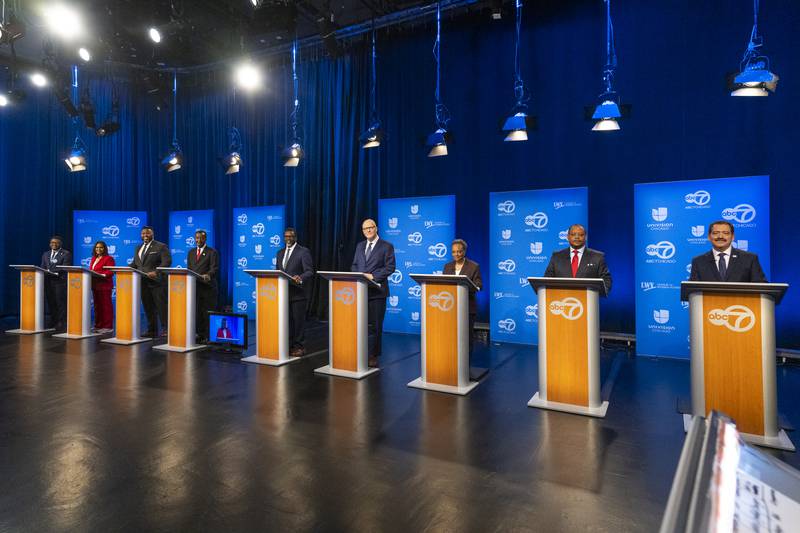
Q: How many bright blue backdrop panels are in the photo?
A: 6